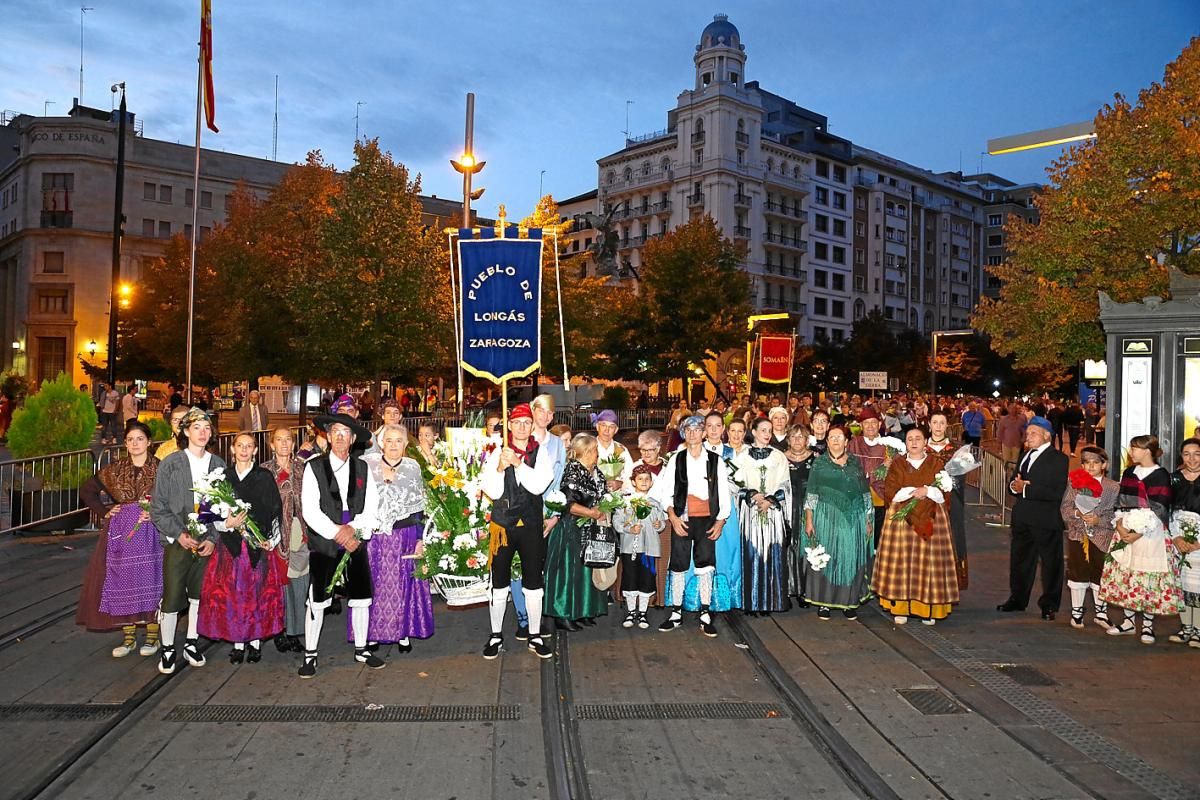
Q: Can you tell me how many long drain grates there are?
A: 3